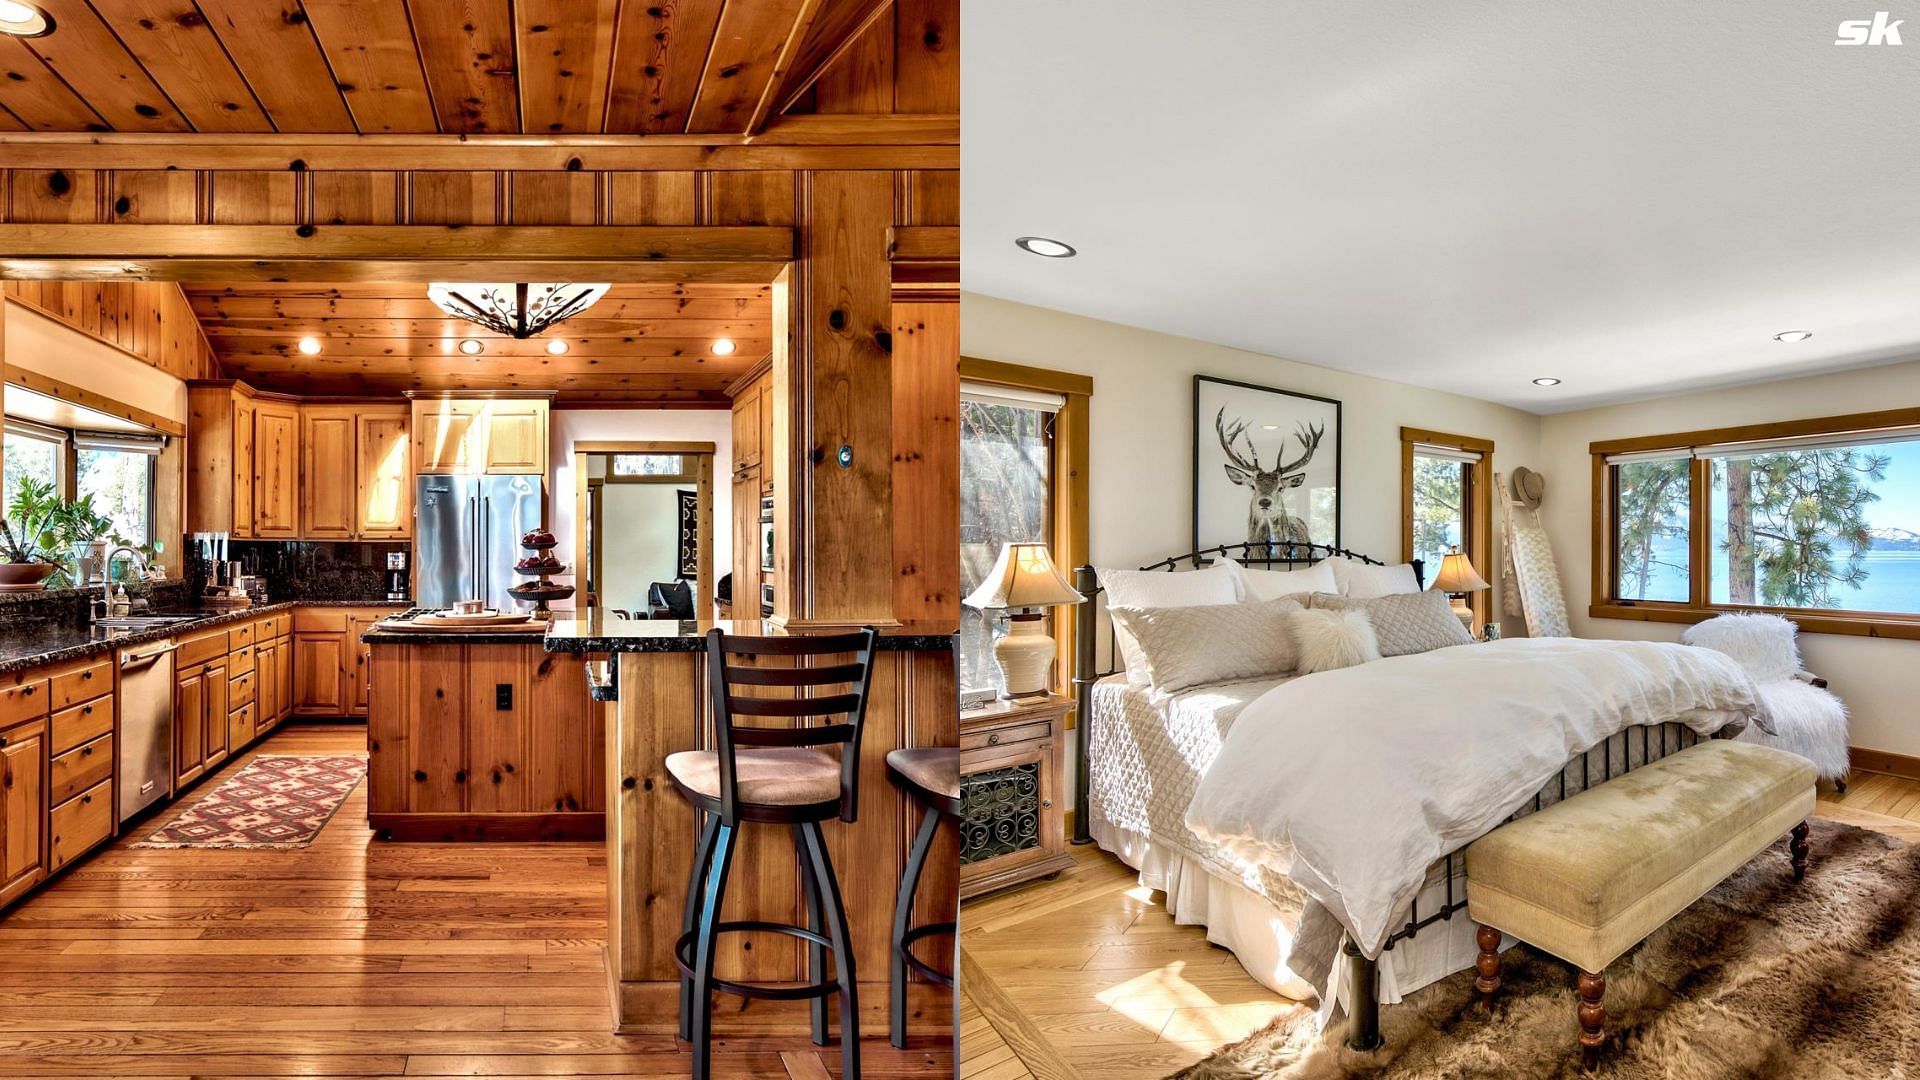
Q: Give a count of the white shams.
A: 3